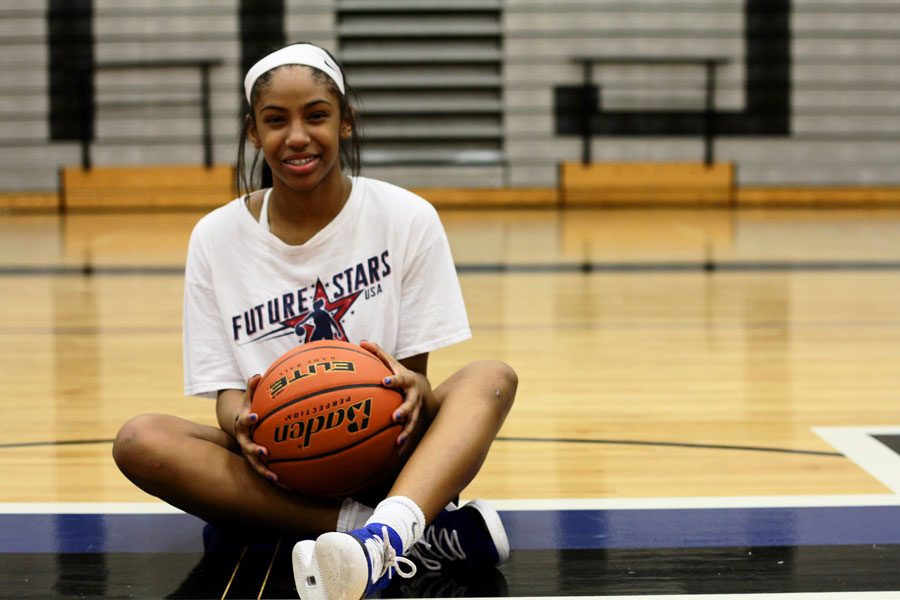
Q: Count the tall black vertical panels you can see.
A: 3